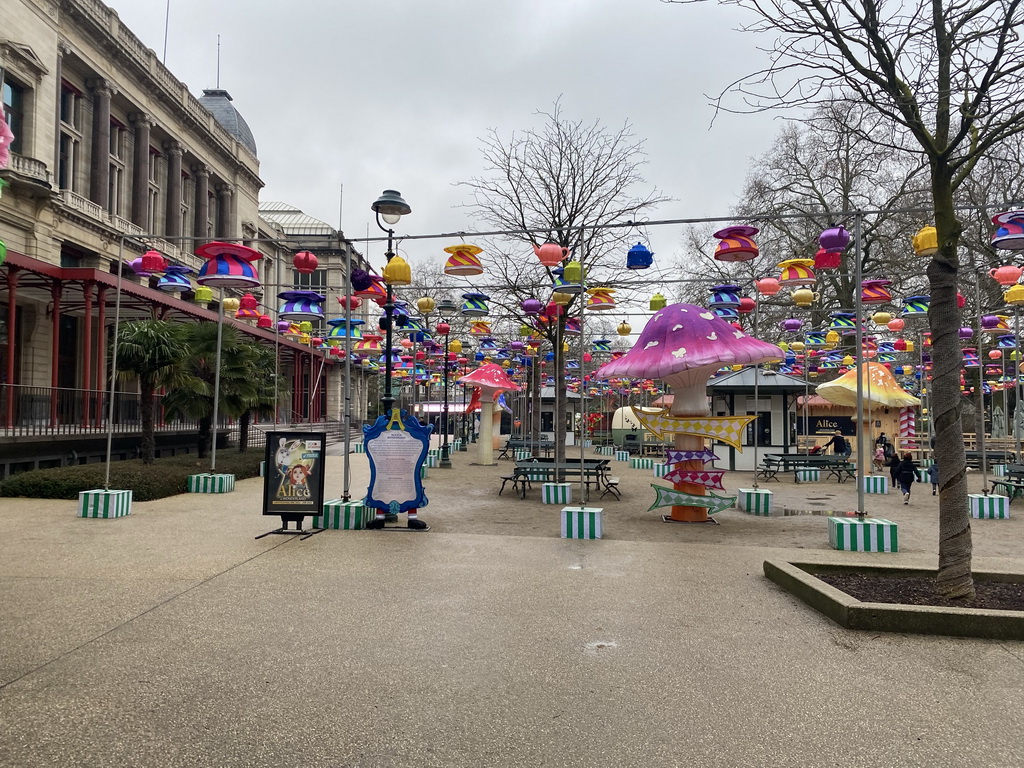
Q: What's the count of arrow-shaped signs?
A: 4